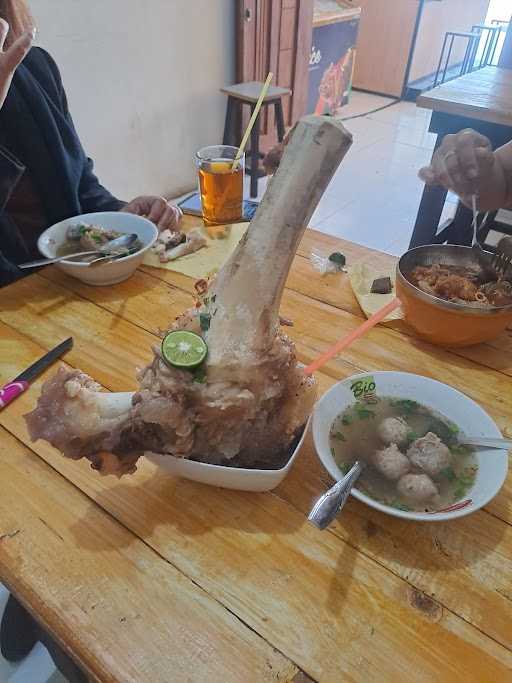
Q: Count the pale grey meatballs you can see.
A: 4